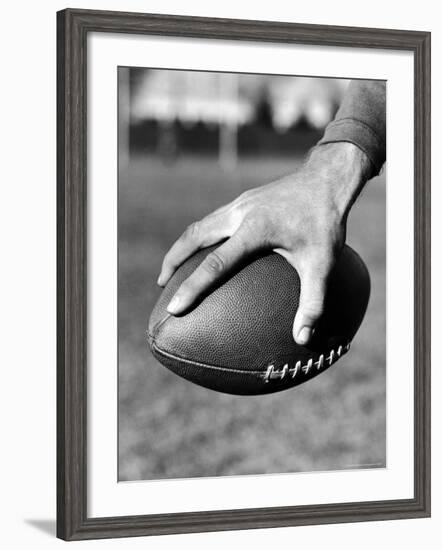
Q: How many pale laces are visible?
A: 8